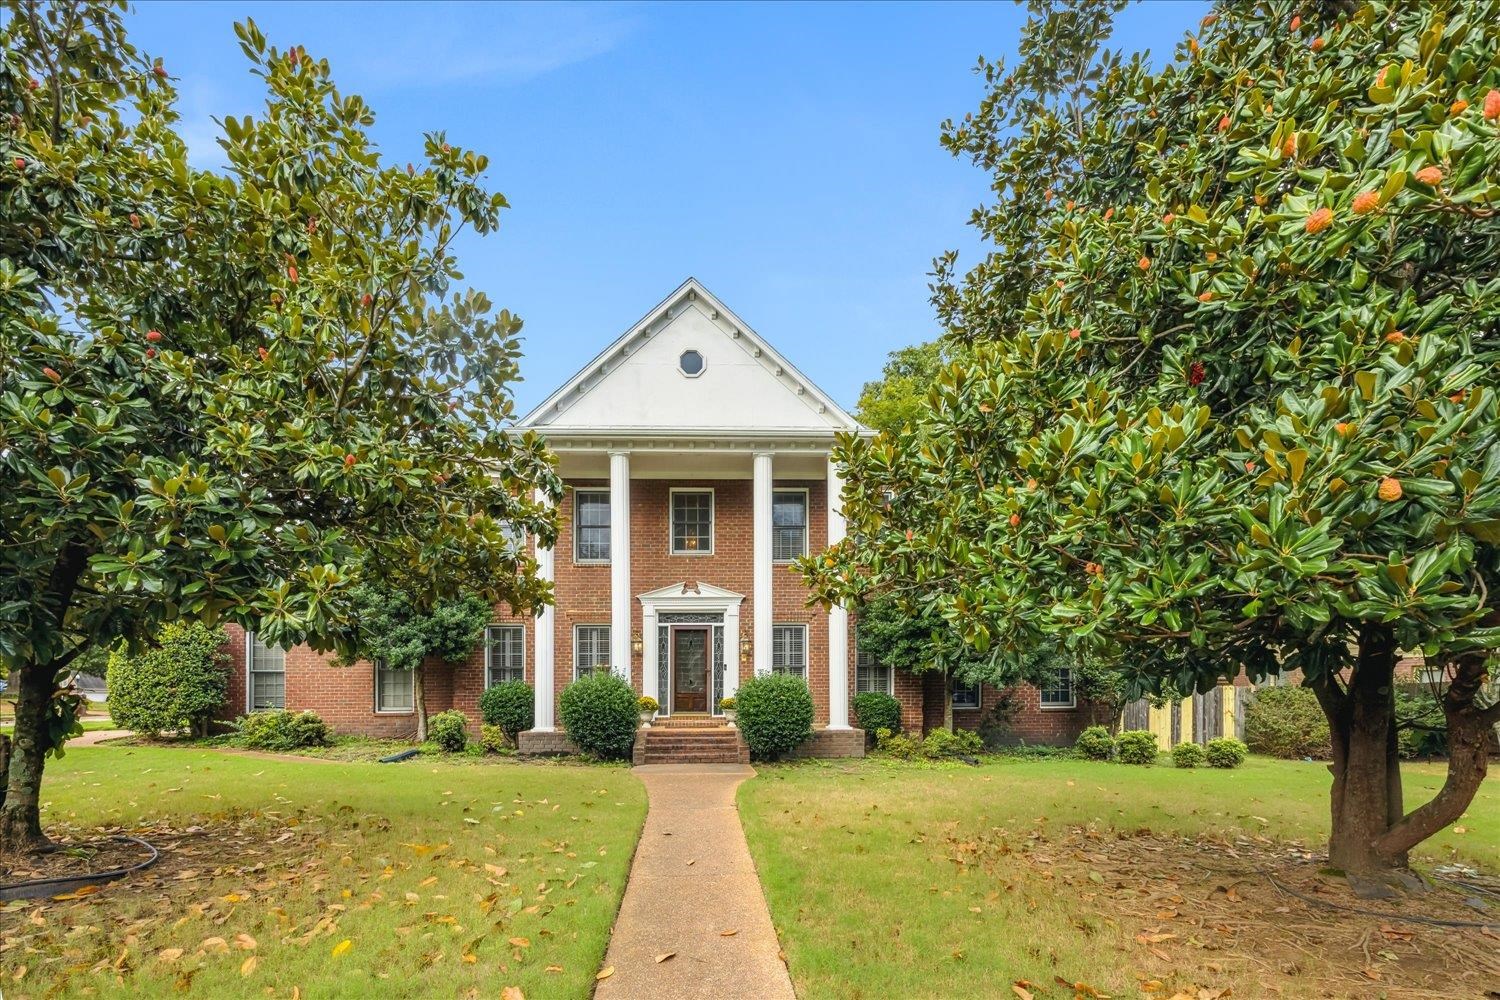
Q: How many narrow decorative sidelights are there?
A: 2